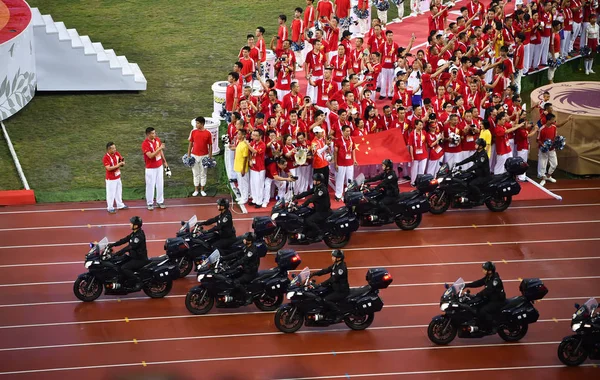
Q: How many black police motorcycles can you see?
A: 9